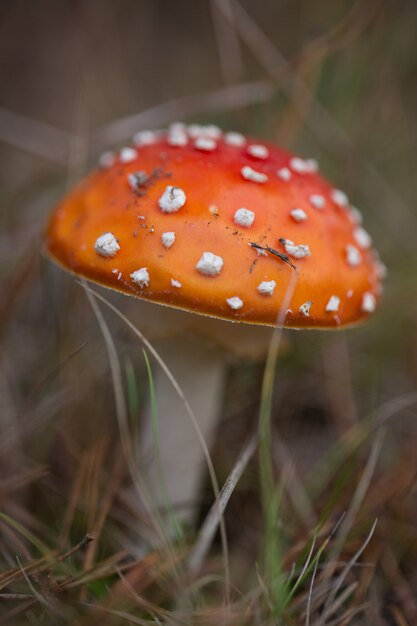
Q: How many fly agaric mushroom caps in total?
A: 1